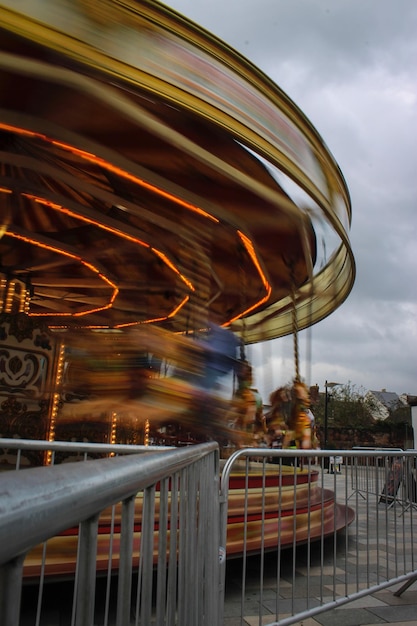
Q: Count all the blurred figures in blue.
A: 1